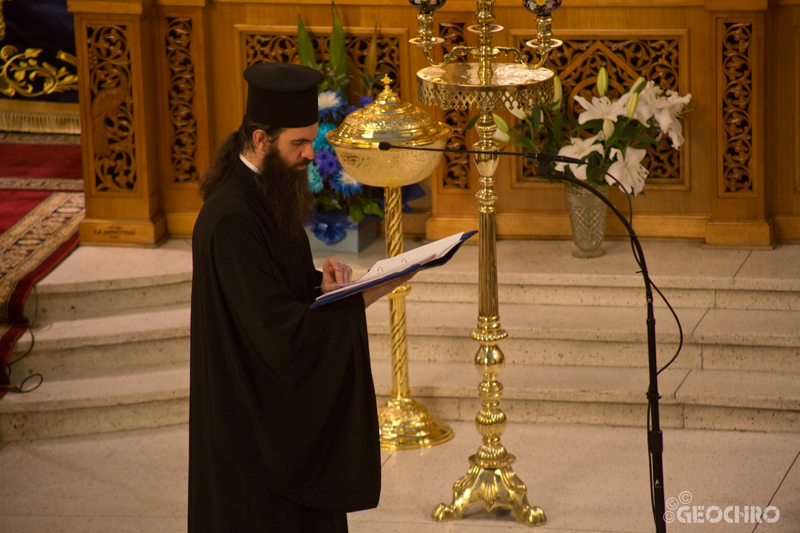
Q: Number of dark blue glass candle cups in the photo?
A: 2